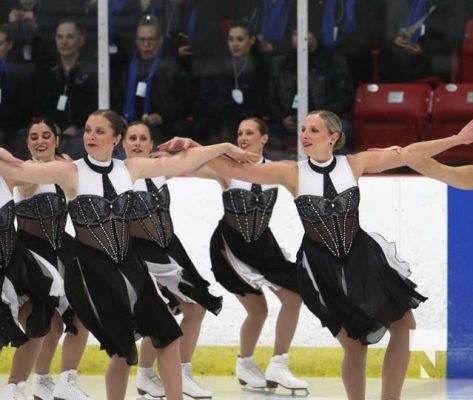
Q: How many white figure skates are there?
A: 7